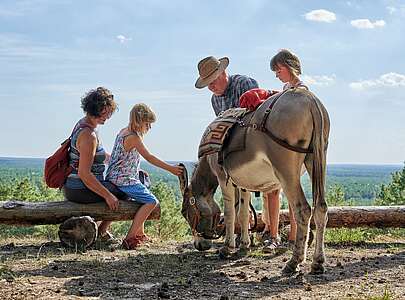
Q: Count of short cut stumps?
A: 1